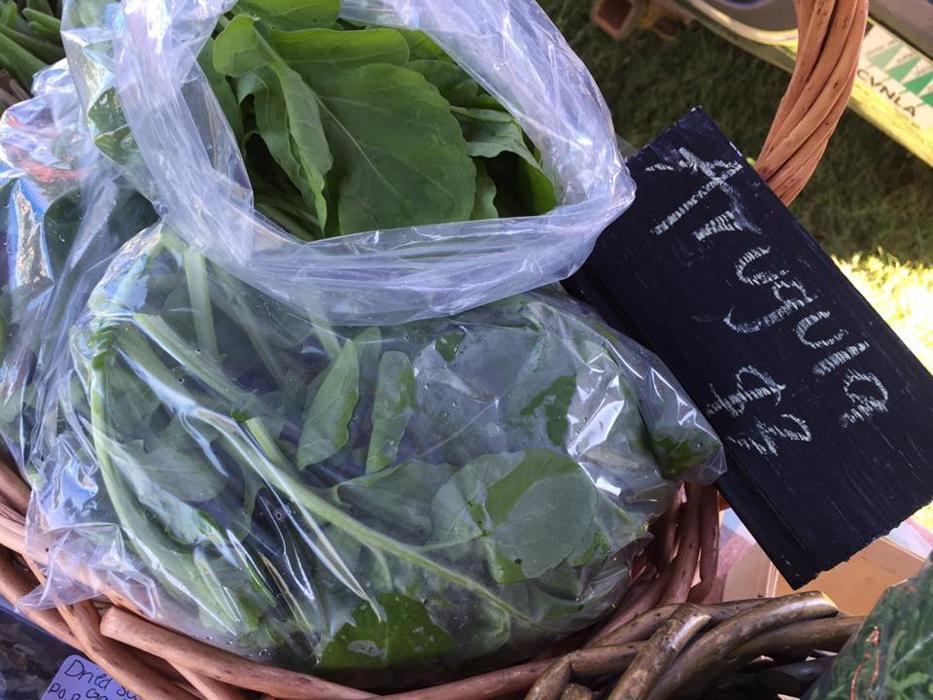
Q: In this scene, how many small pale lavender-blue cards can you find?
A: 1